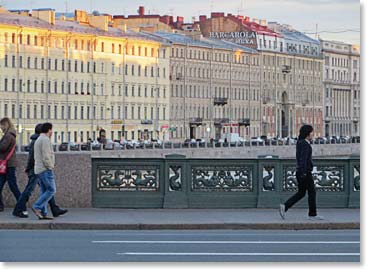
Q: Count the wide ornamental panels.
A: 3